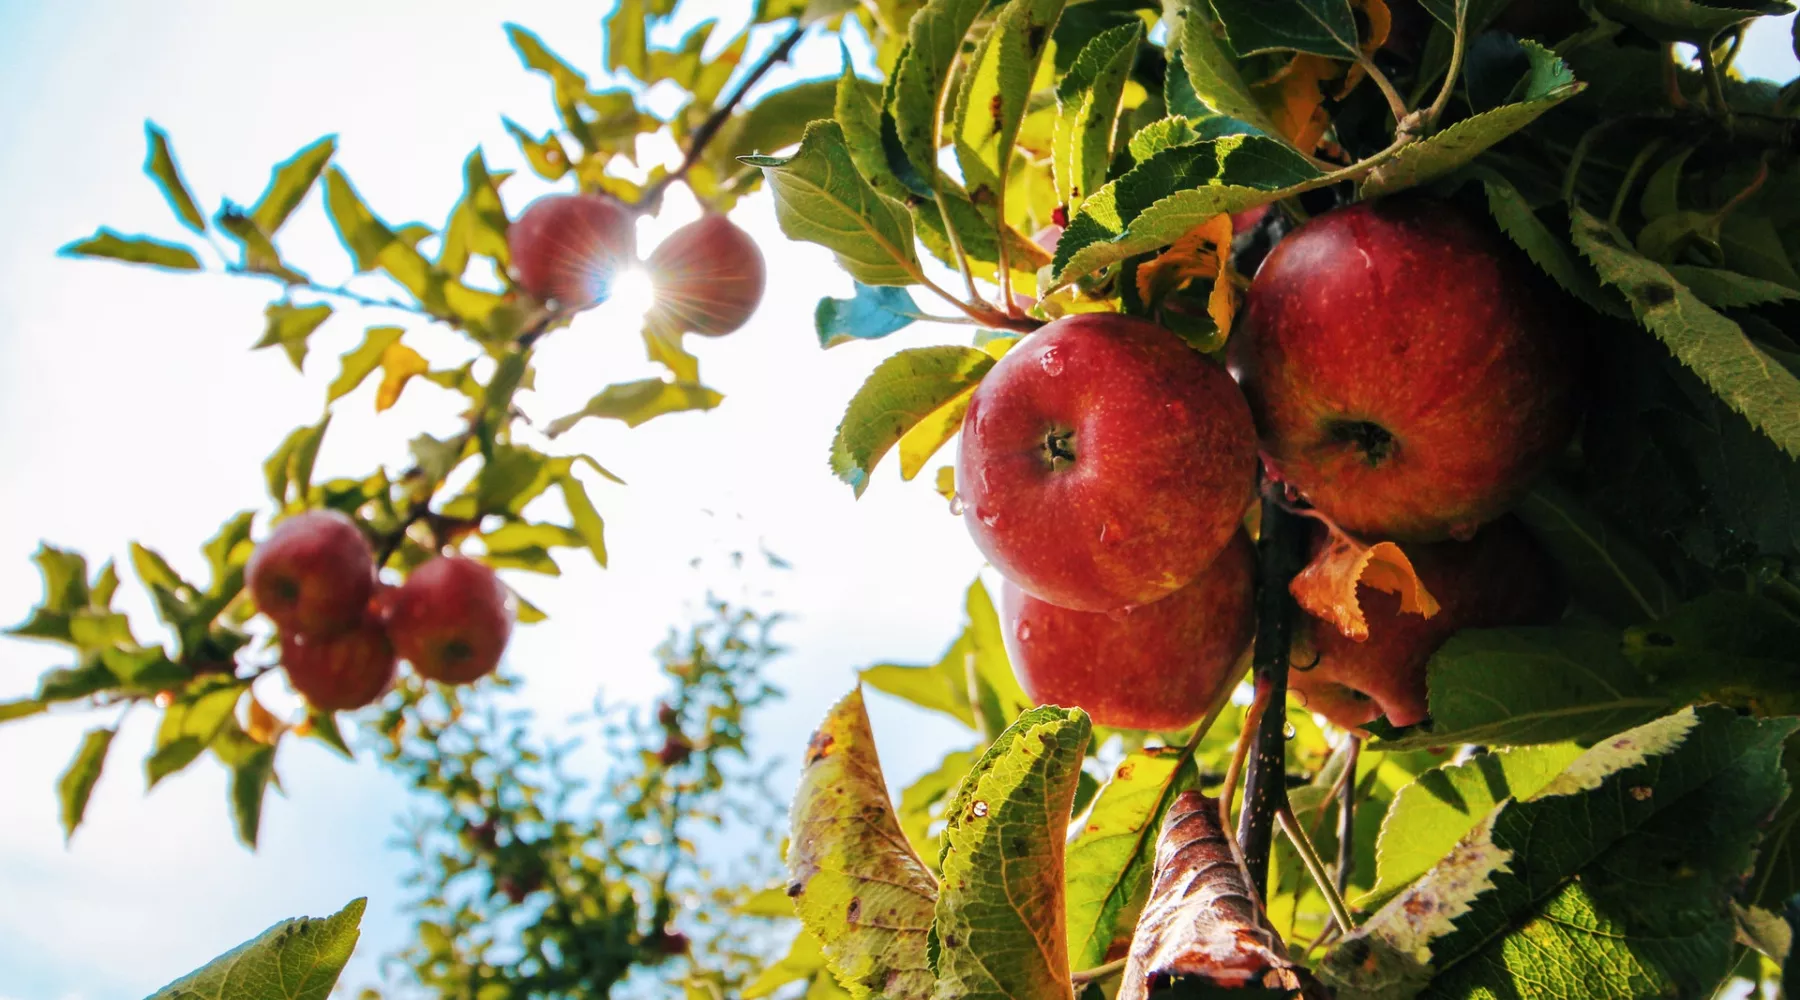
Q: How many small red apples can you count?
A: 5